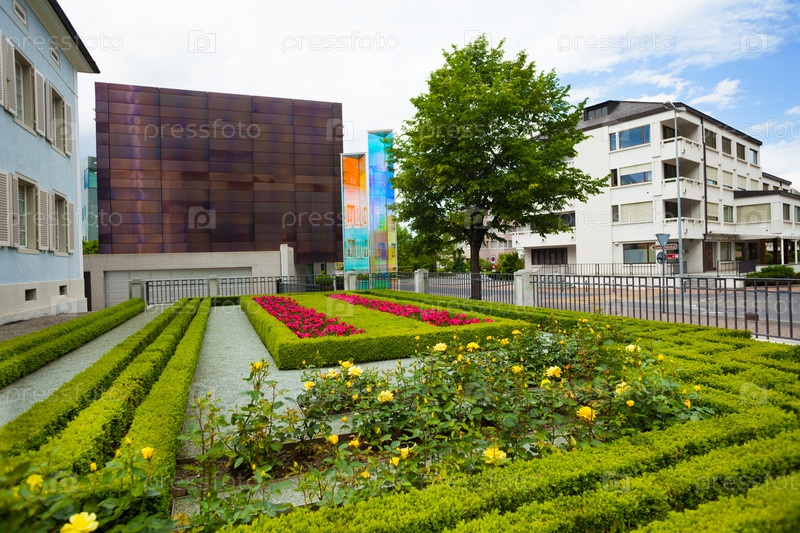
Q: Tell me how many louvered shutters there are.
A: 10